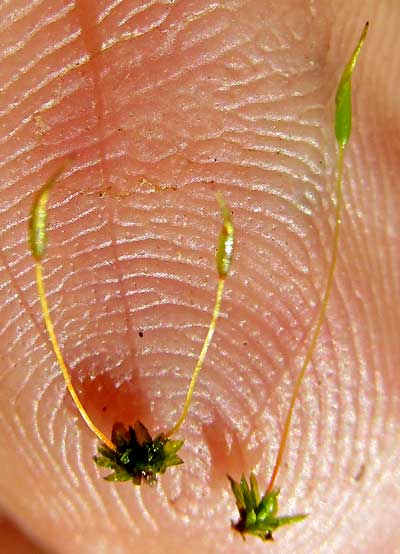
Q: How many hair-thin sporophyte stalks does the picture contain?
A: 3